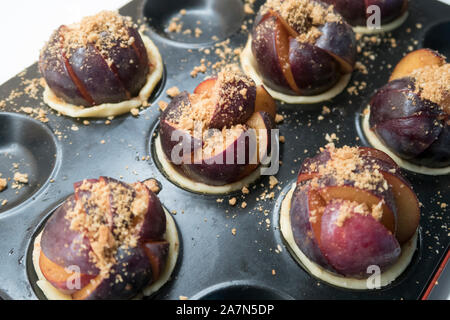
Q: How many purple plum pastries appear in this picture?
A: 7